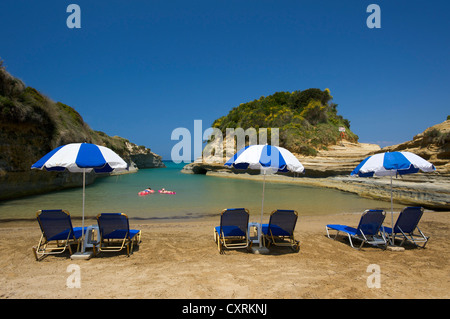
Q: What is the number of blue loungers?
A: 6